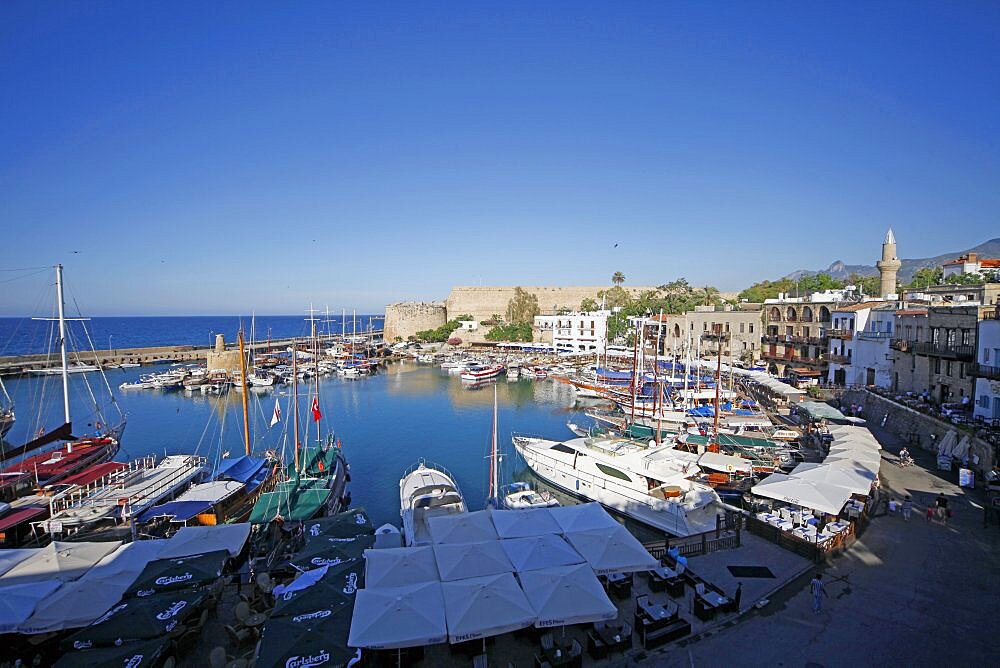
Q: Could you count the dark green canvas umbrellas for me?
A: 7